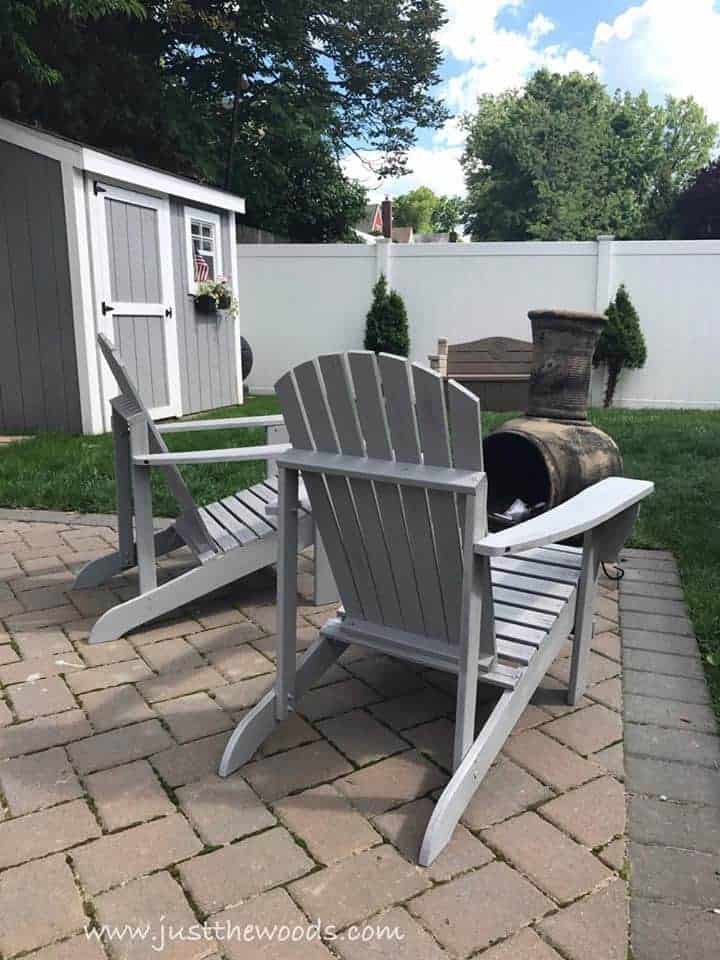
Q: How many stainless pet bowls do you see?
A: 0